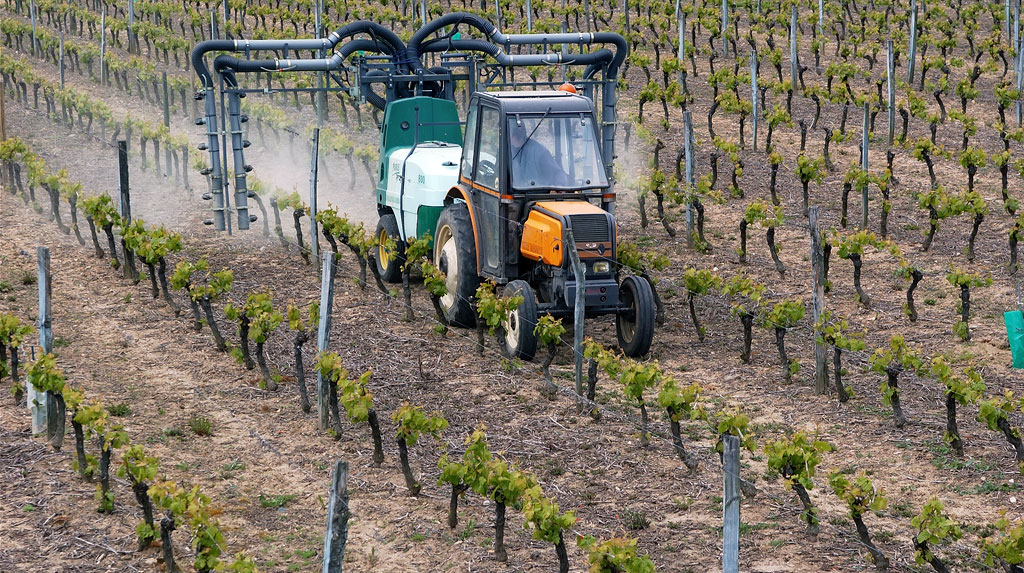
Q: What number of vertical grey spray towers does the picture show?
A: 4